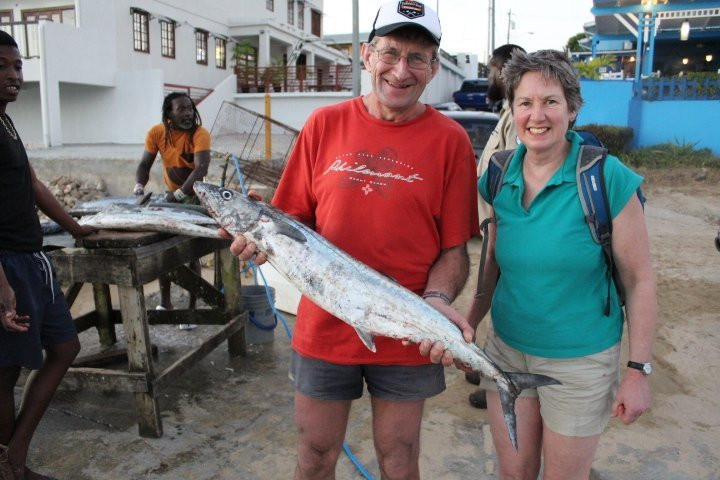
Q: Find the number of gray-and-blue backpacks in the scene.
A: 1